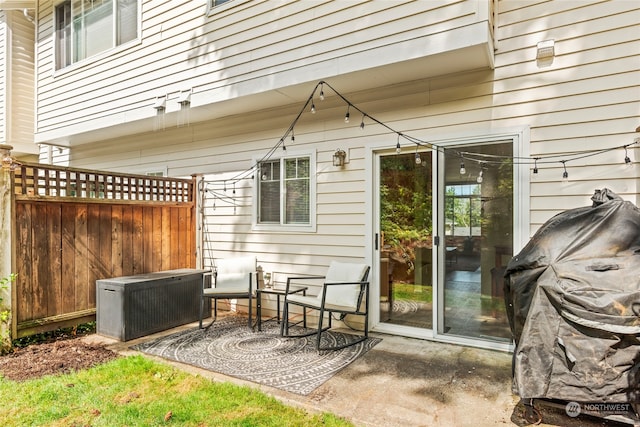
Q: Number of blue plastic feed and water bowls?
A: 0